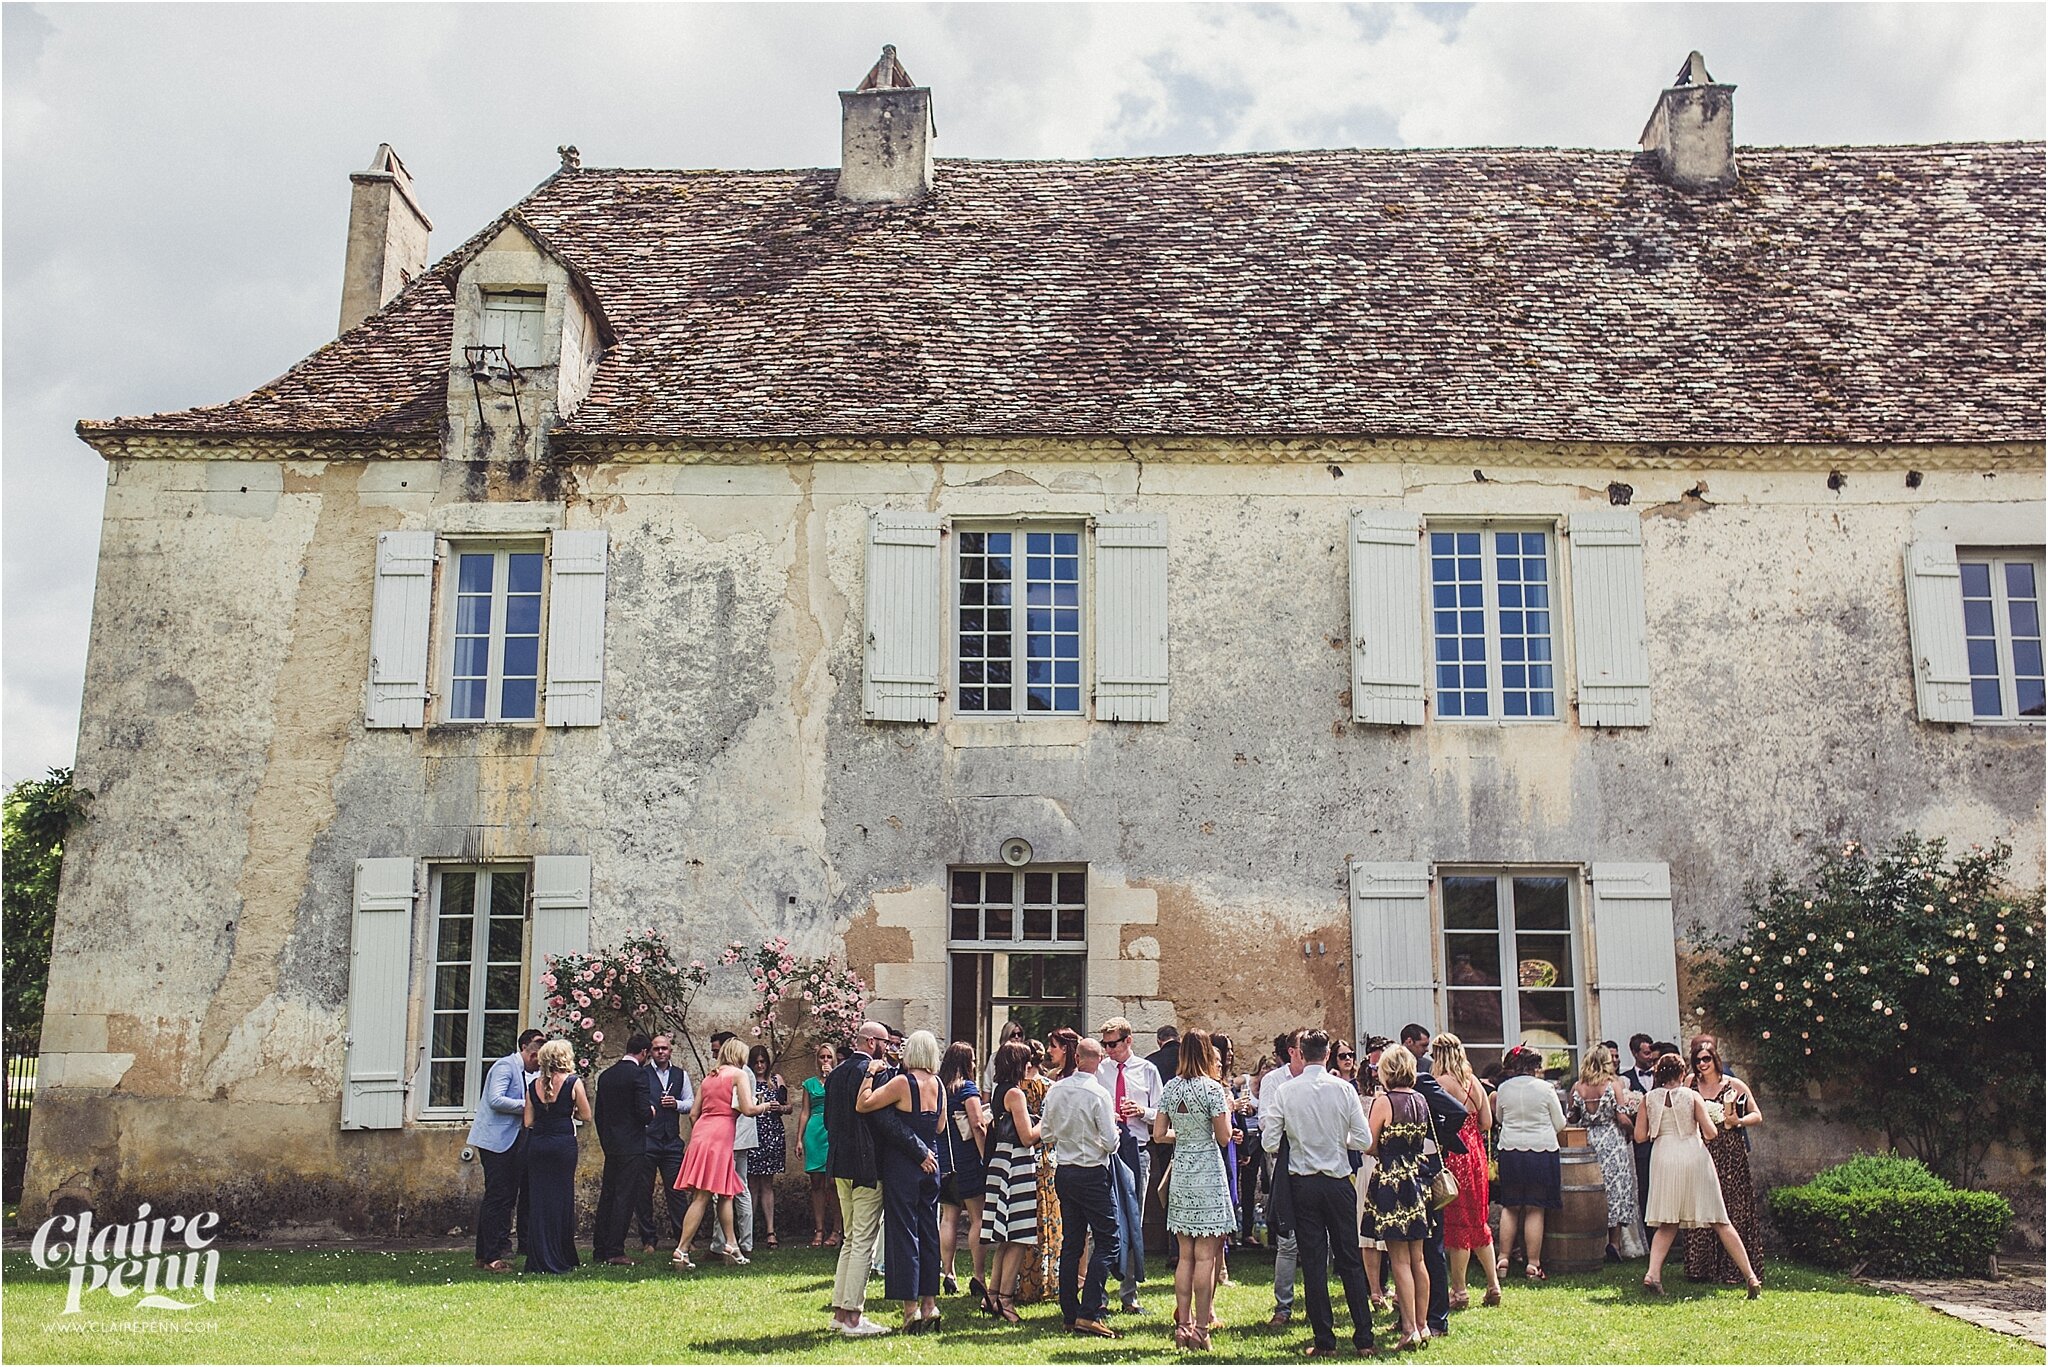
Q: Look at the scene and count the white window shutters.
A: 11